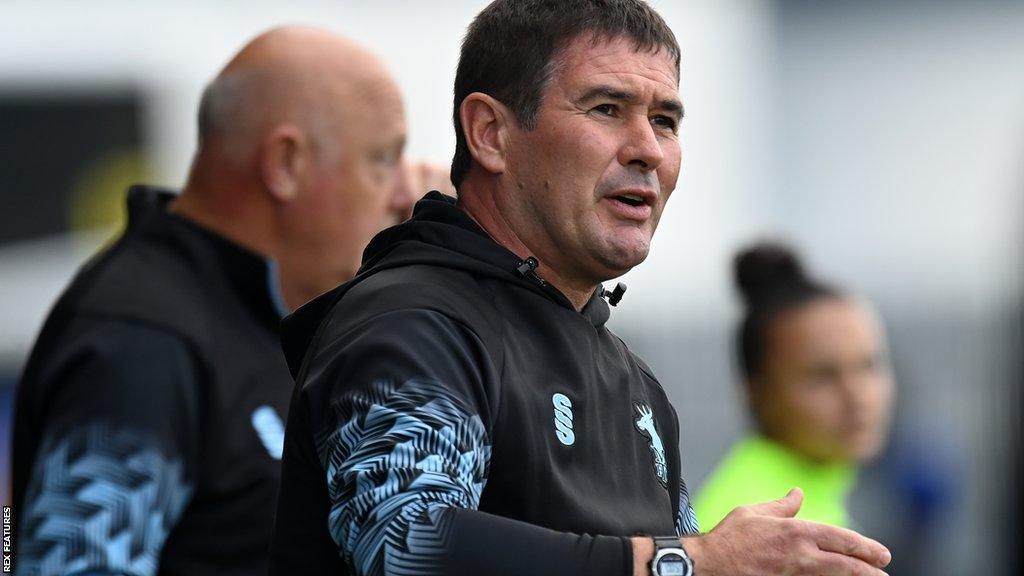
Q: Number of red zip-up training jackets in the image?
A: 0